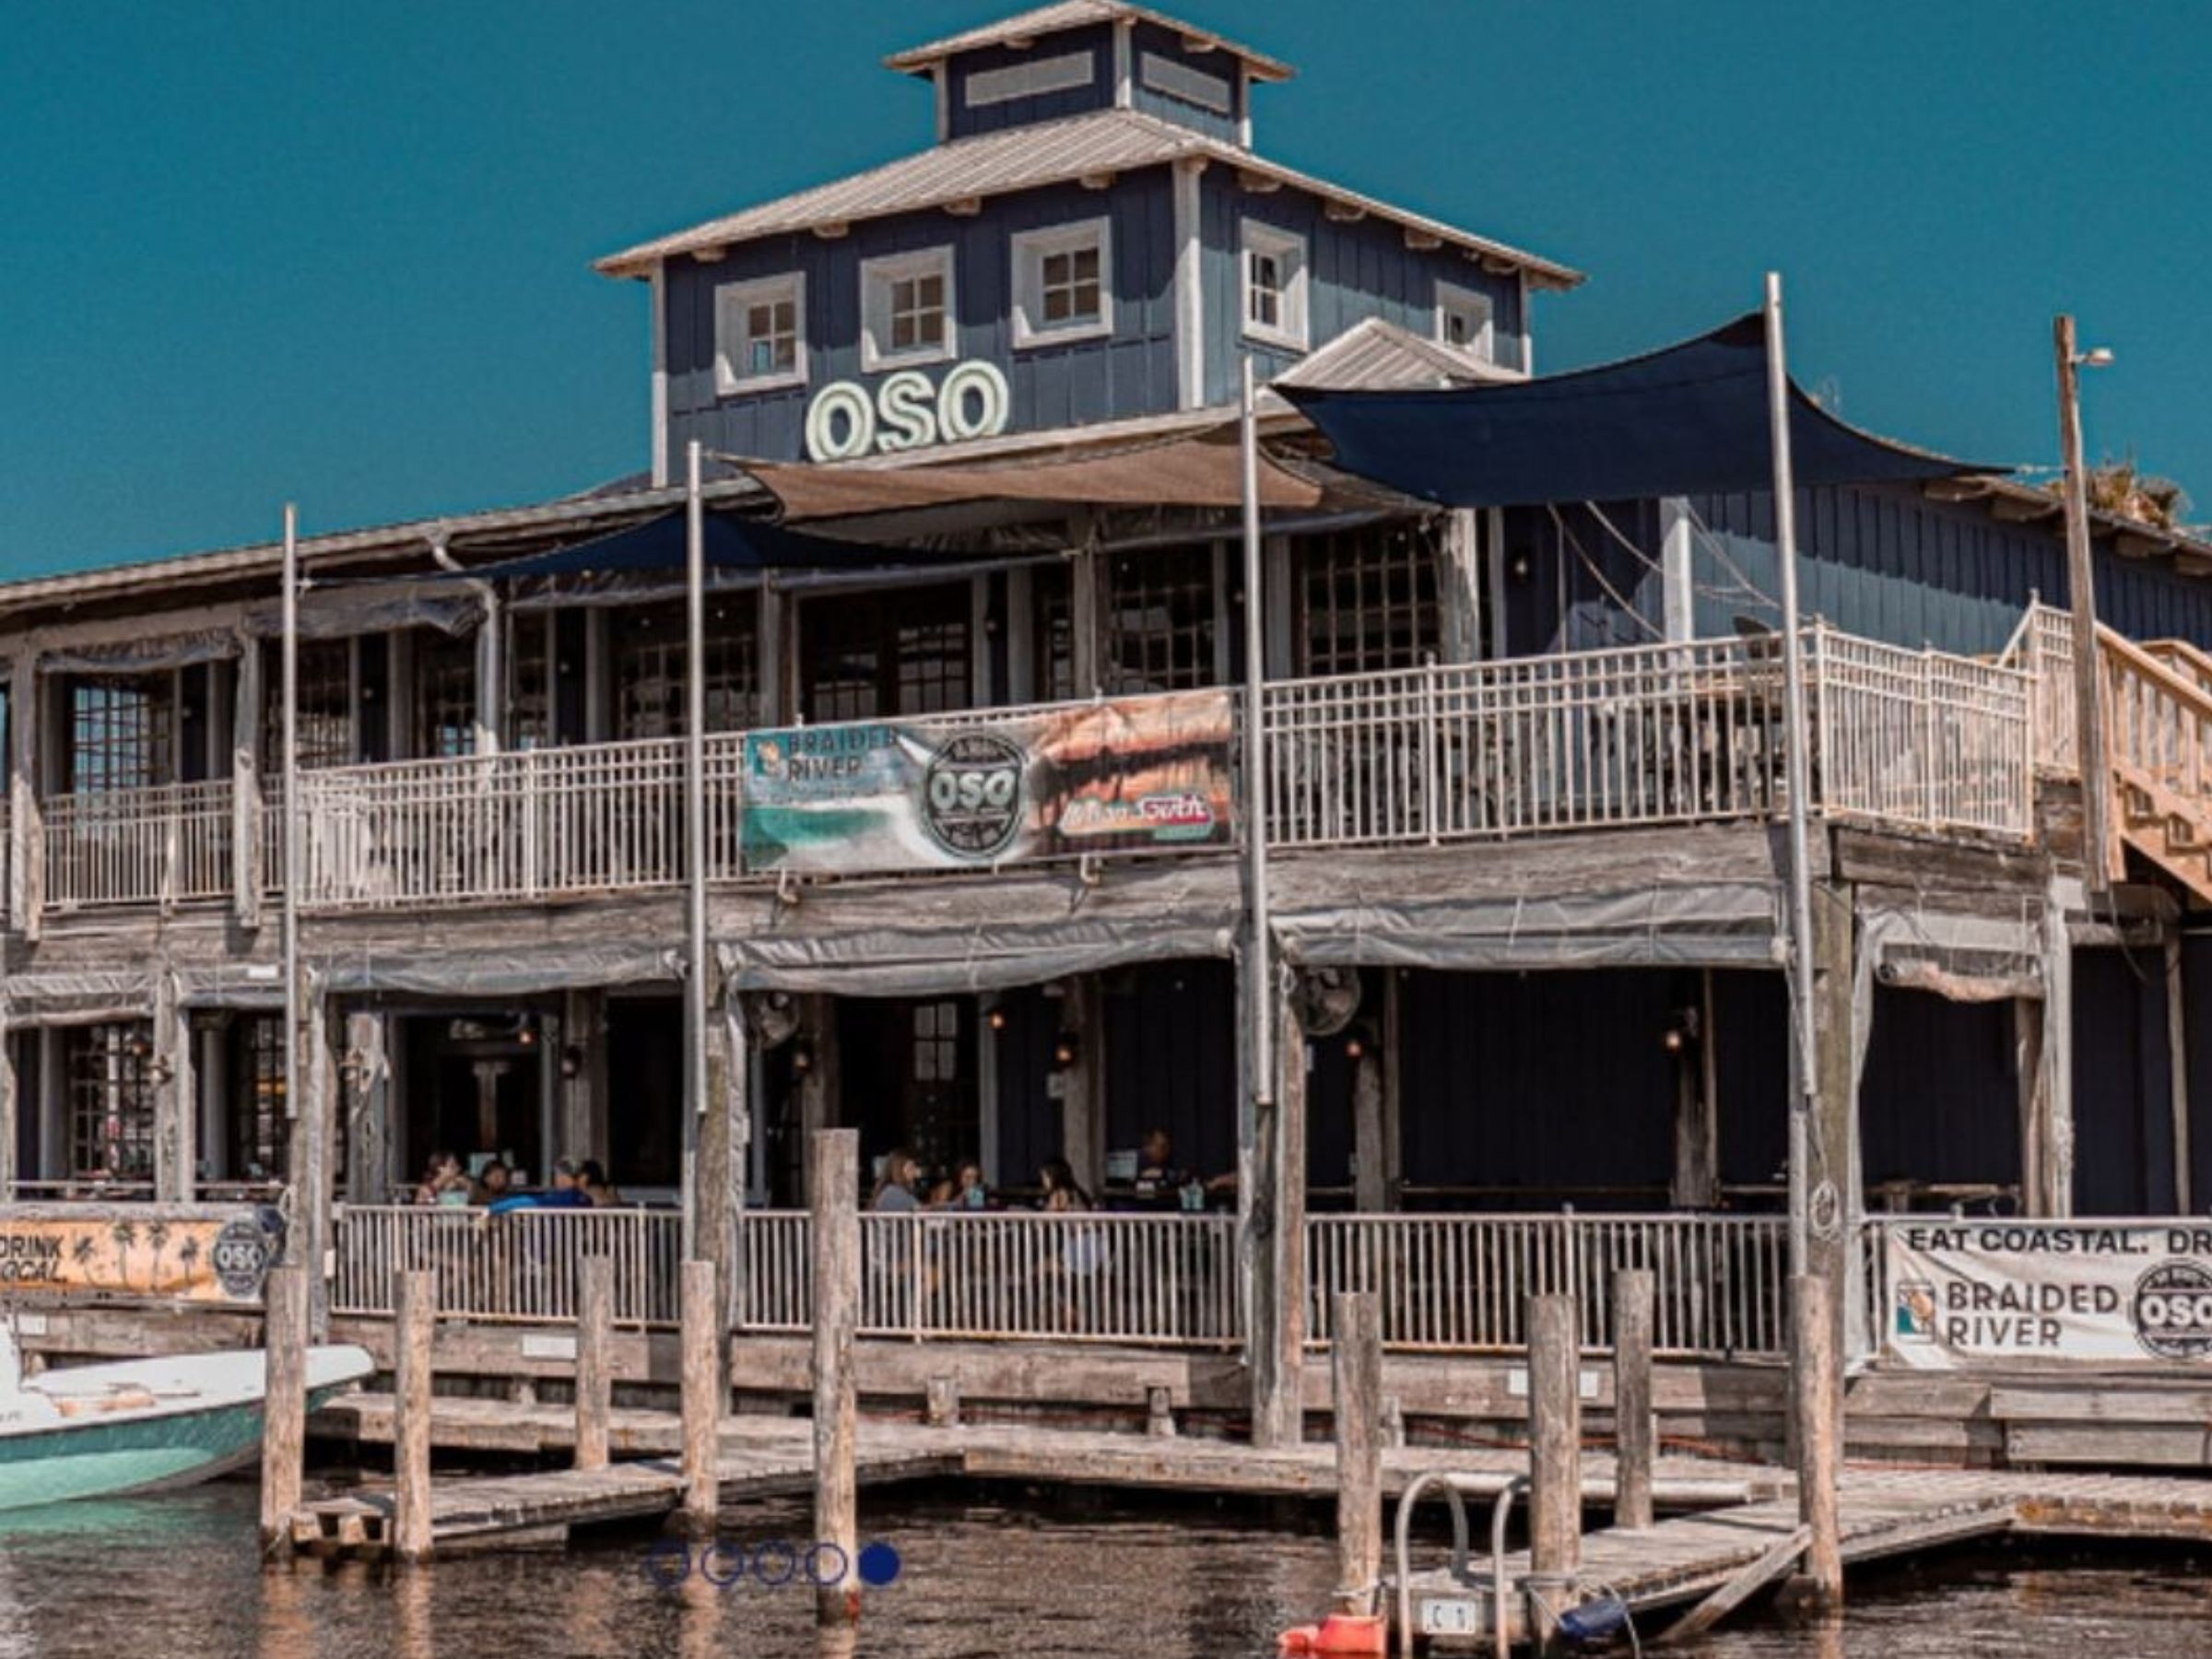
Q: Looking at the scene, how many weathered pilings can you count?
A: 9